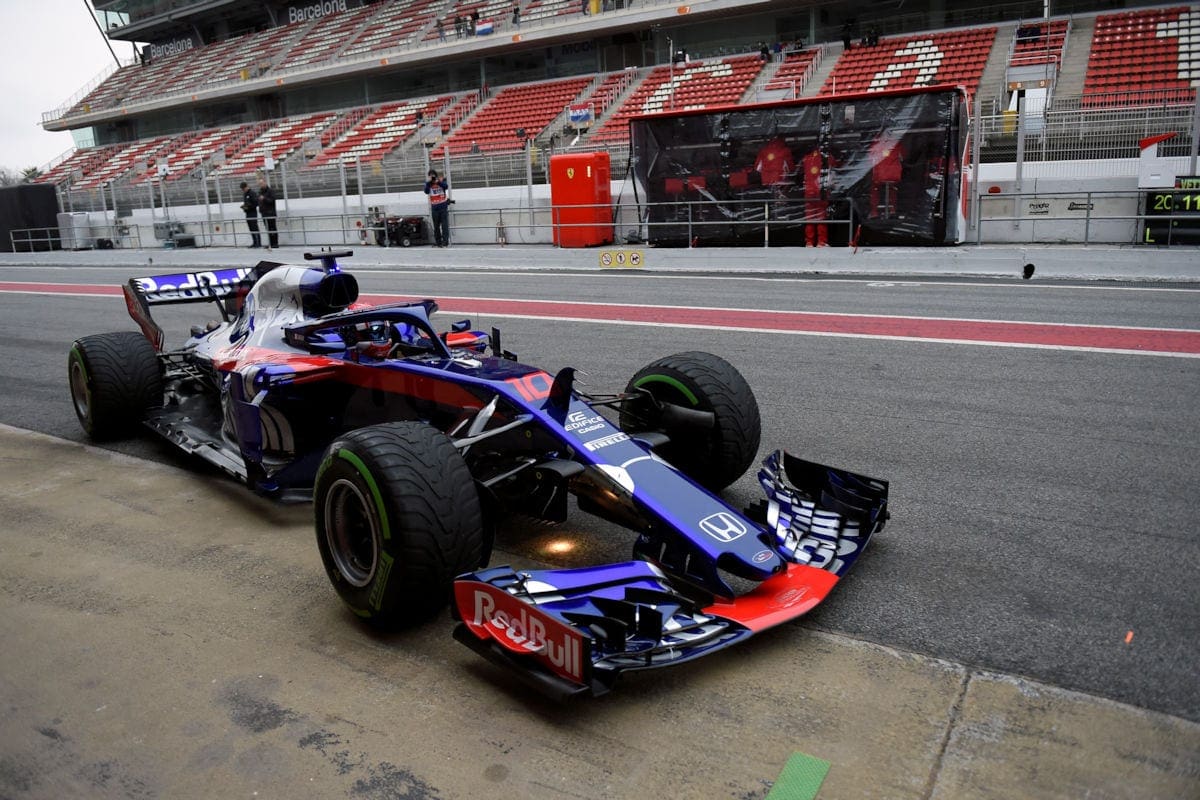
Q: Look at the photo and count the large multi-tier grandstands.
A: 1